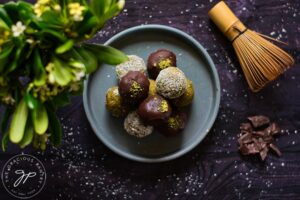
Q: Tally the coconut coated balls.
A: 3